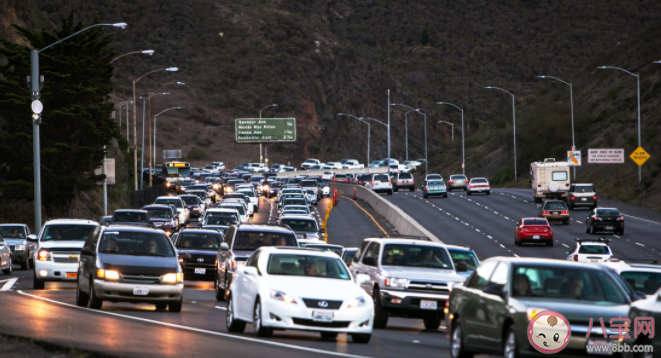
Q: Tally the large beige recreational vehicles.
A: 1